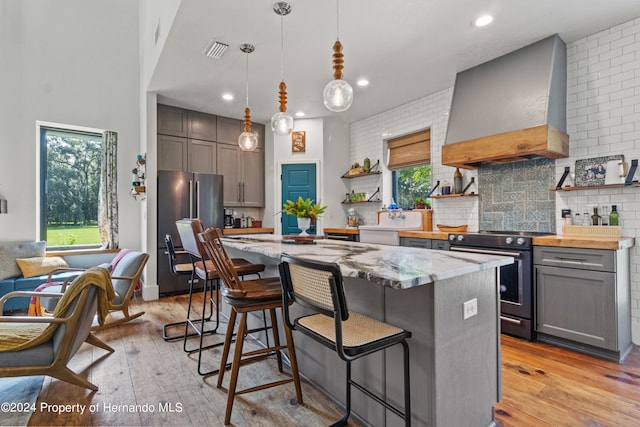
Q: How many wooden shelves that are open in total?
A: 4